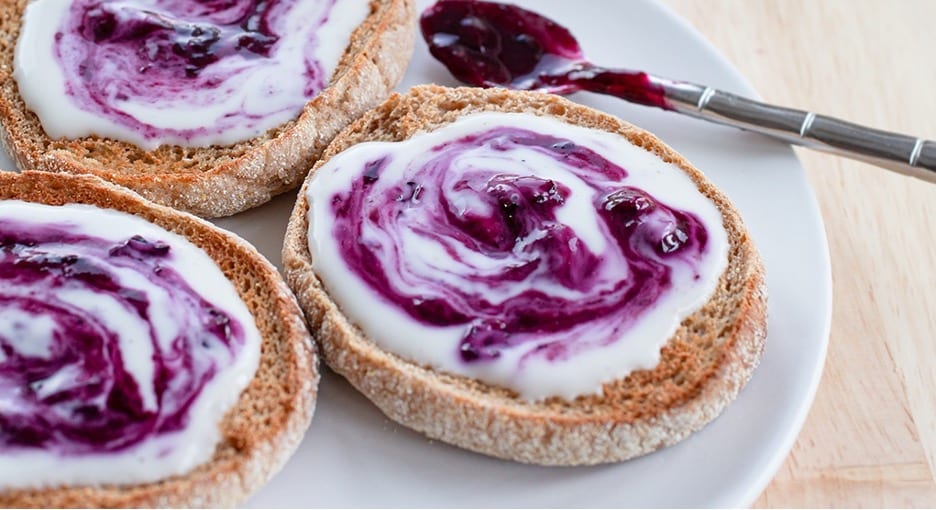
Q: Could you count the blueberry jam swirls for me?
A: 3